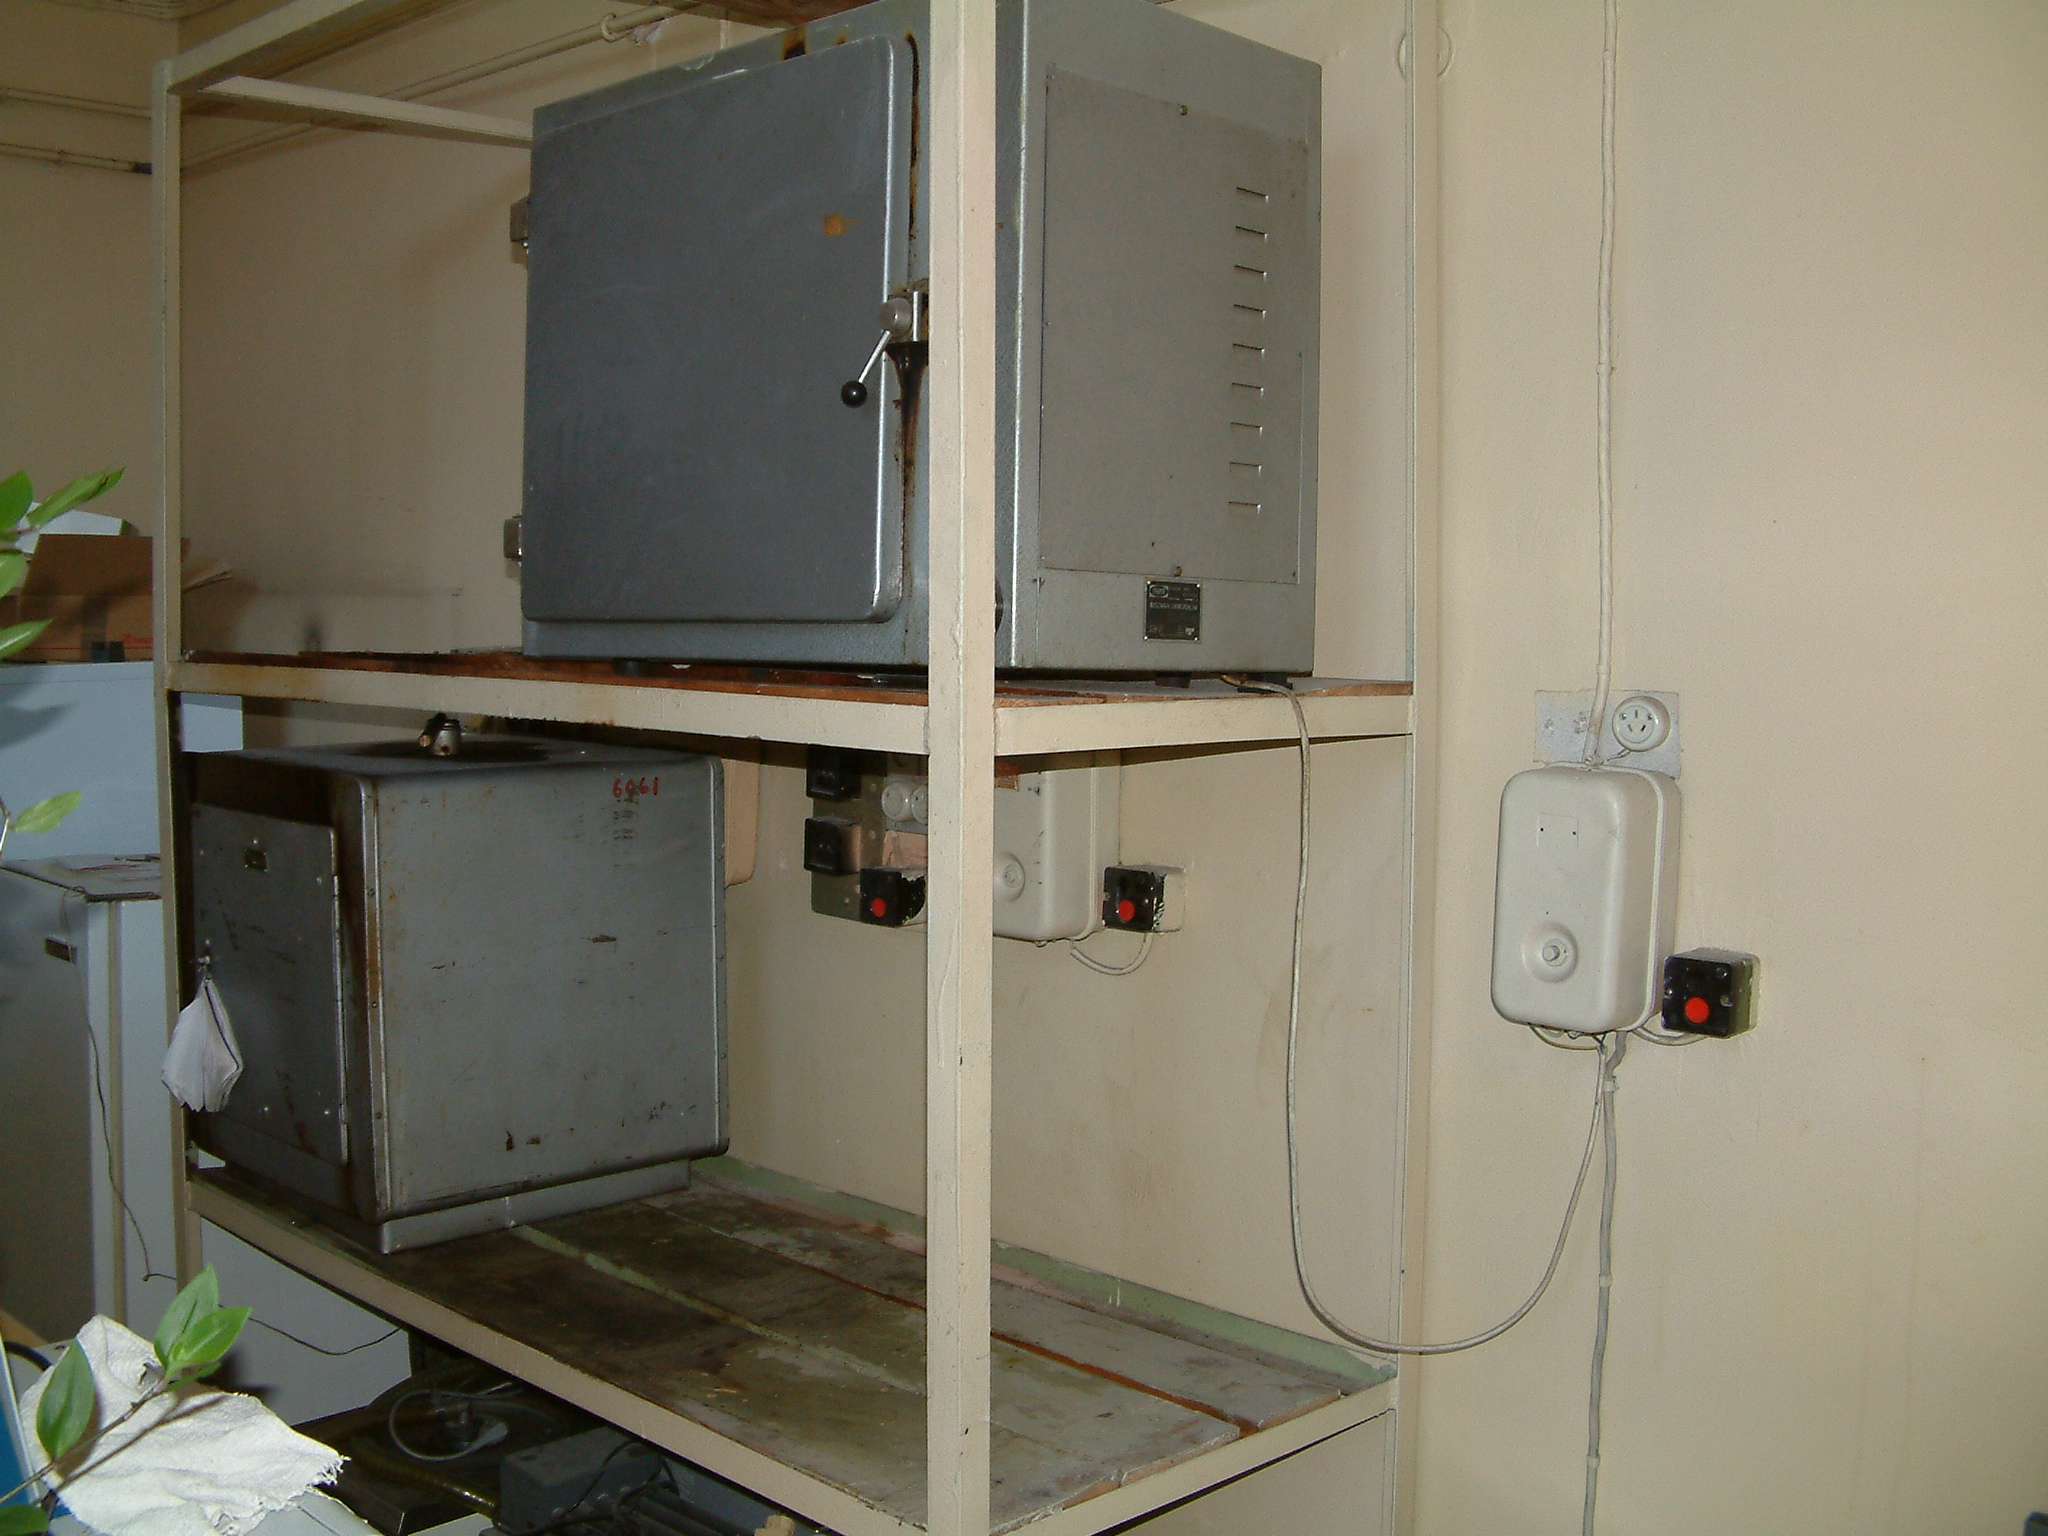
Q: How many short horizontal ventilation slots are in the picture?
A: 9